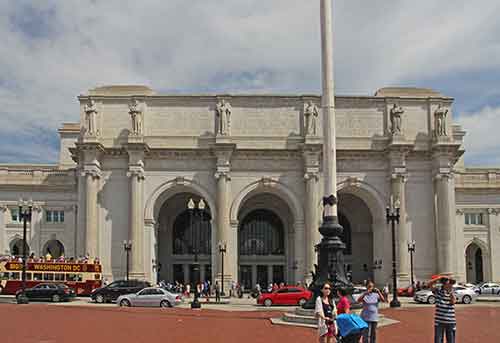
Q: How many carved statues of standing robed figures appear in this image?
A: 6